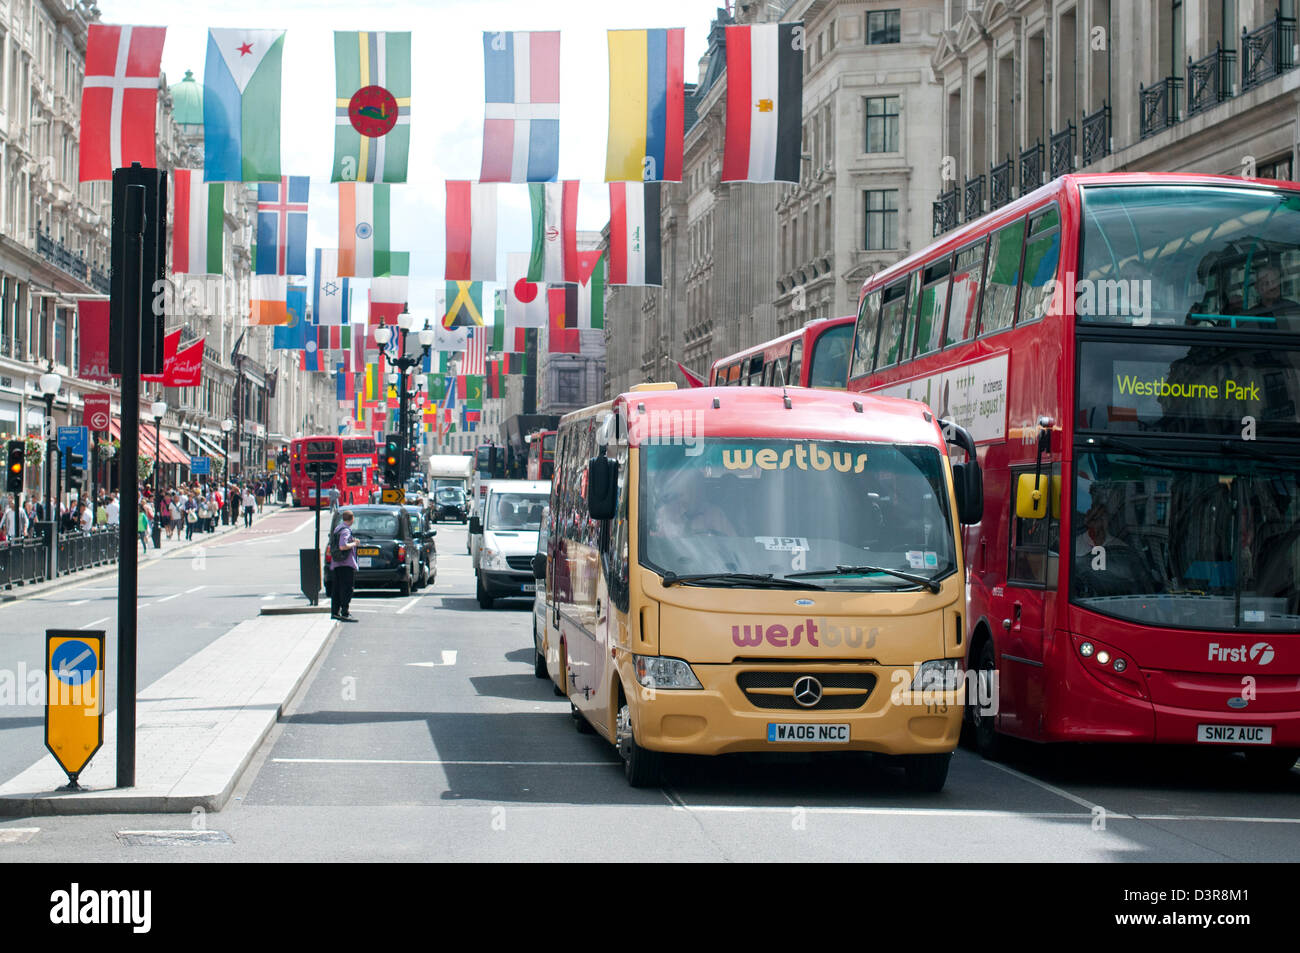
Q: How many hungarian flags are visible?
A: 1